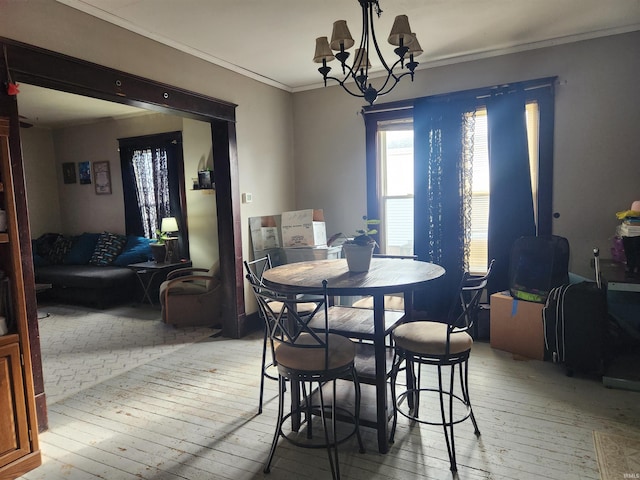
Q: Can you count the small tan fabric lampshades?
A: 5